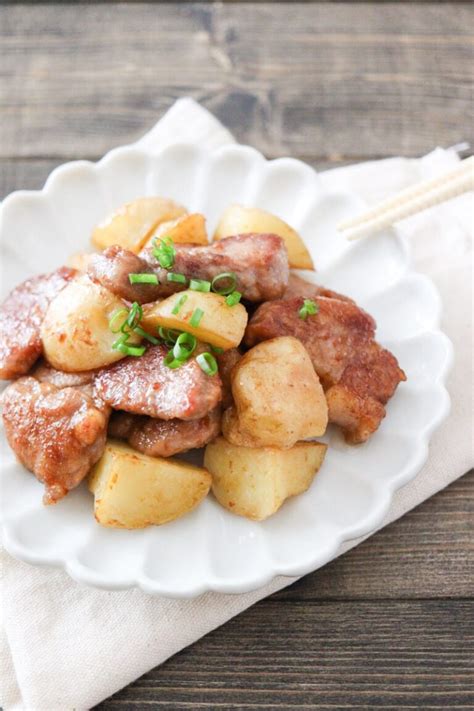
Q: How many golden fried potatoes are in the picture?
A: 8